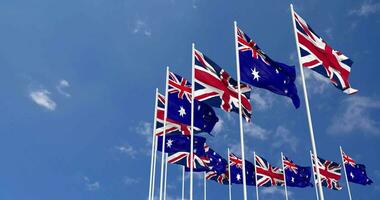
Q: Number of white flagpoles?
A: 14